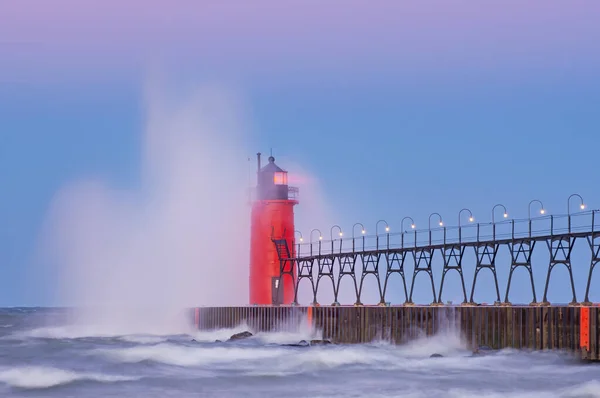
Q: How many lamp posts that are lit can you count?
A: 11